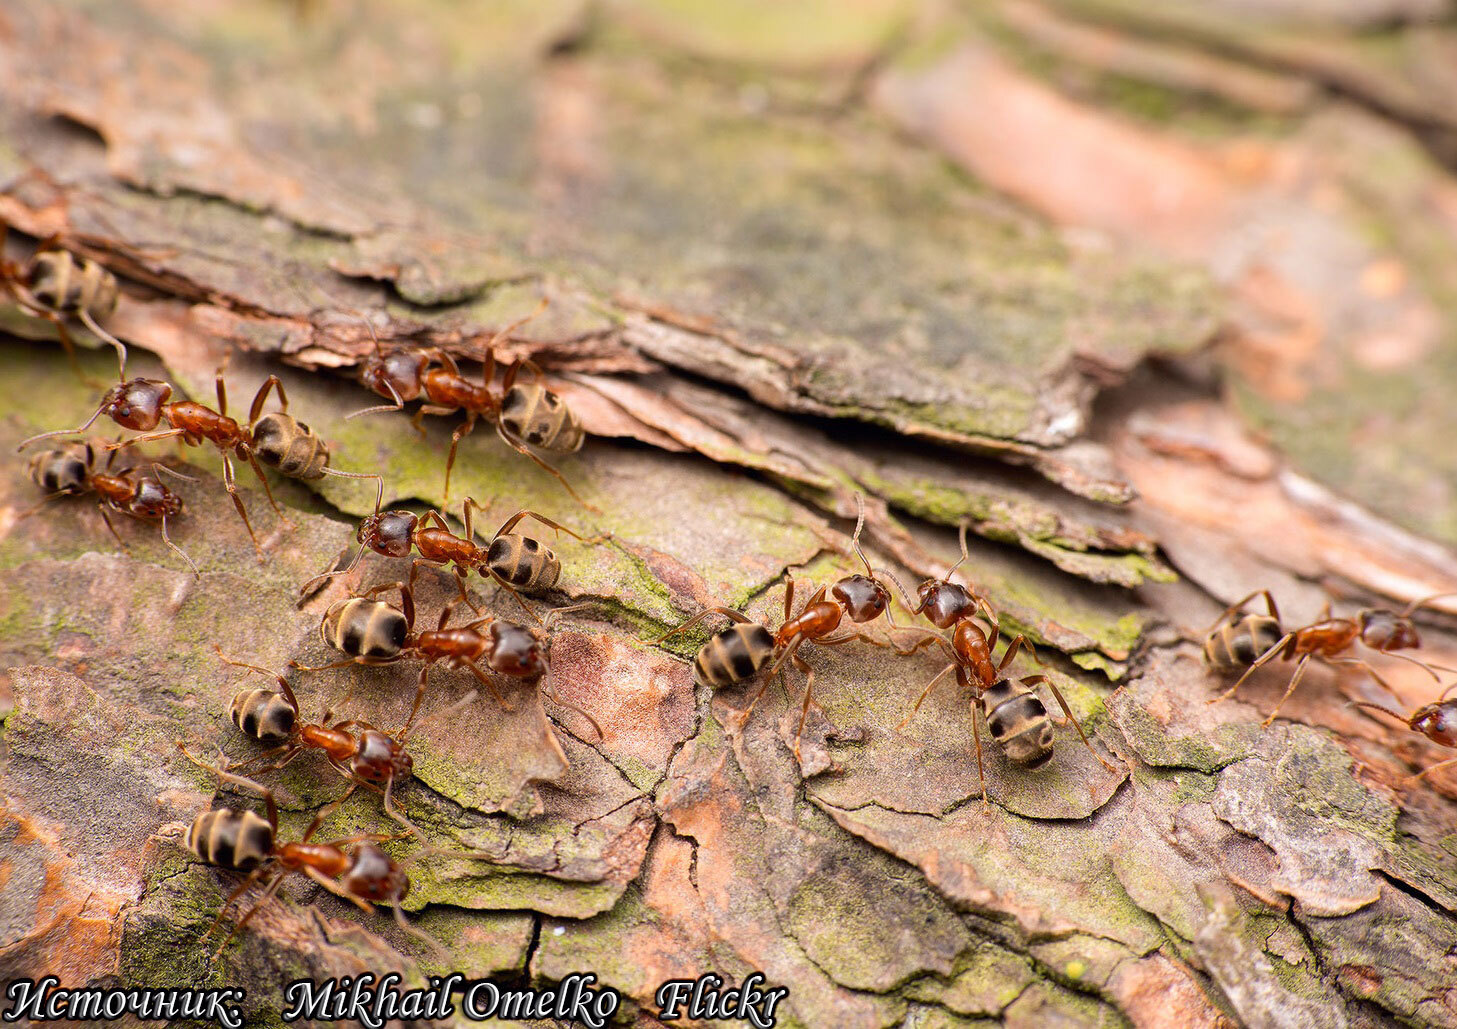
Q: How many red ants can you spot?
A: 12